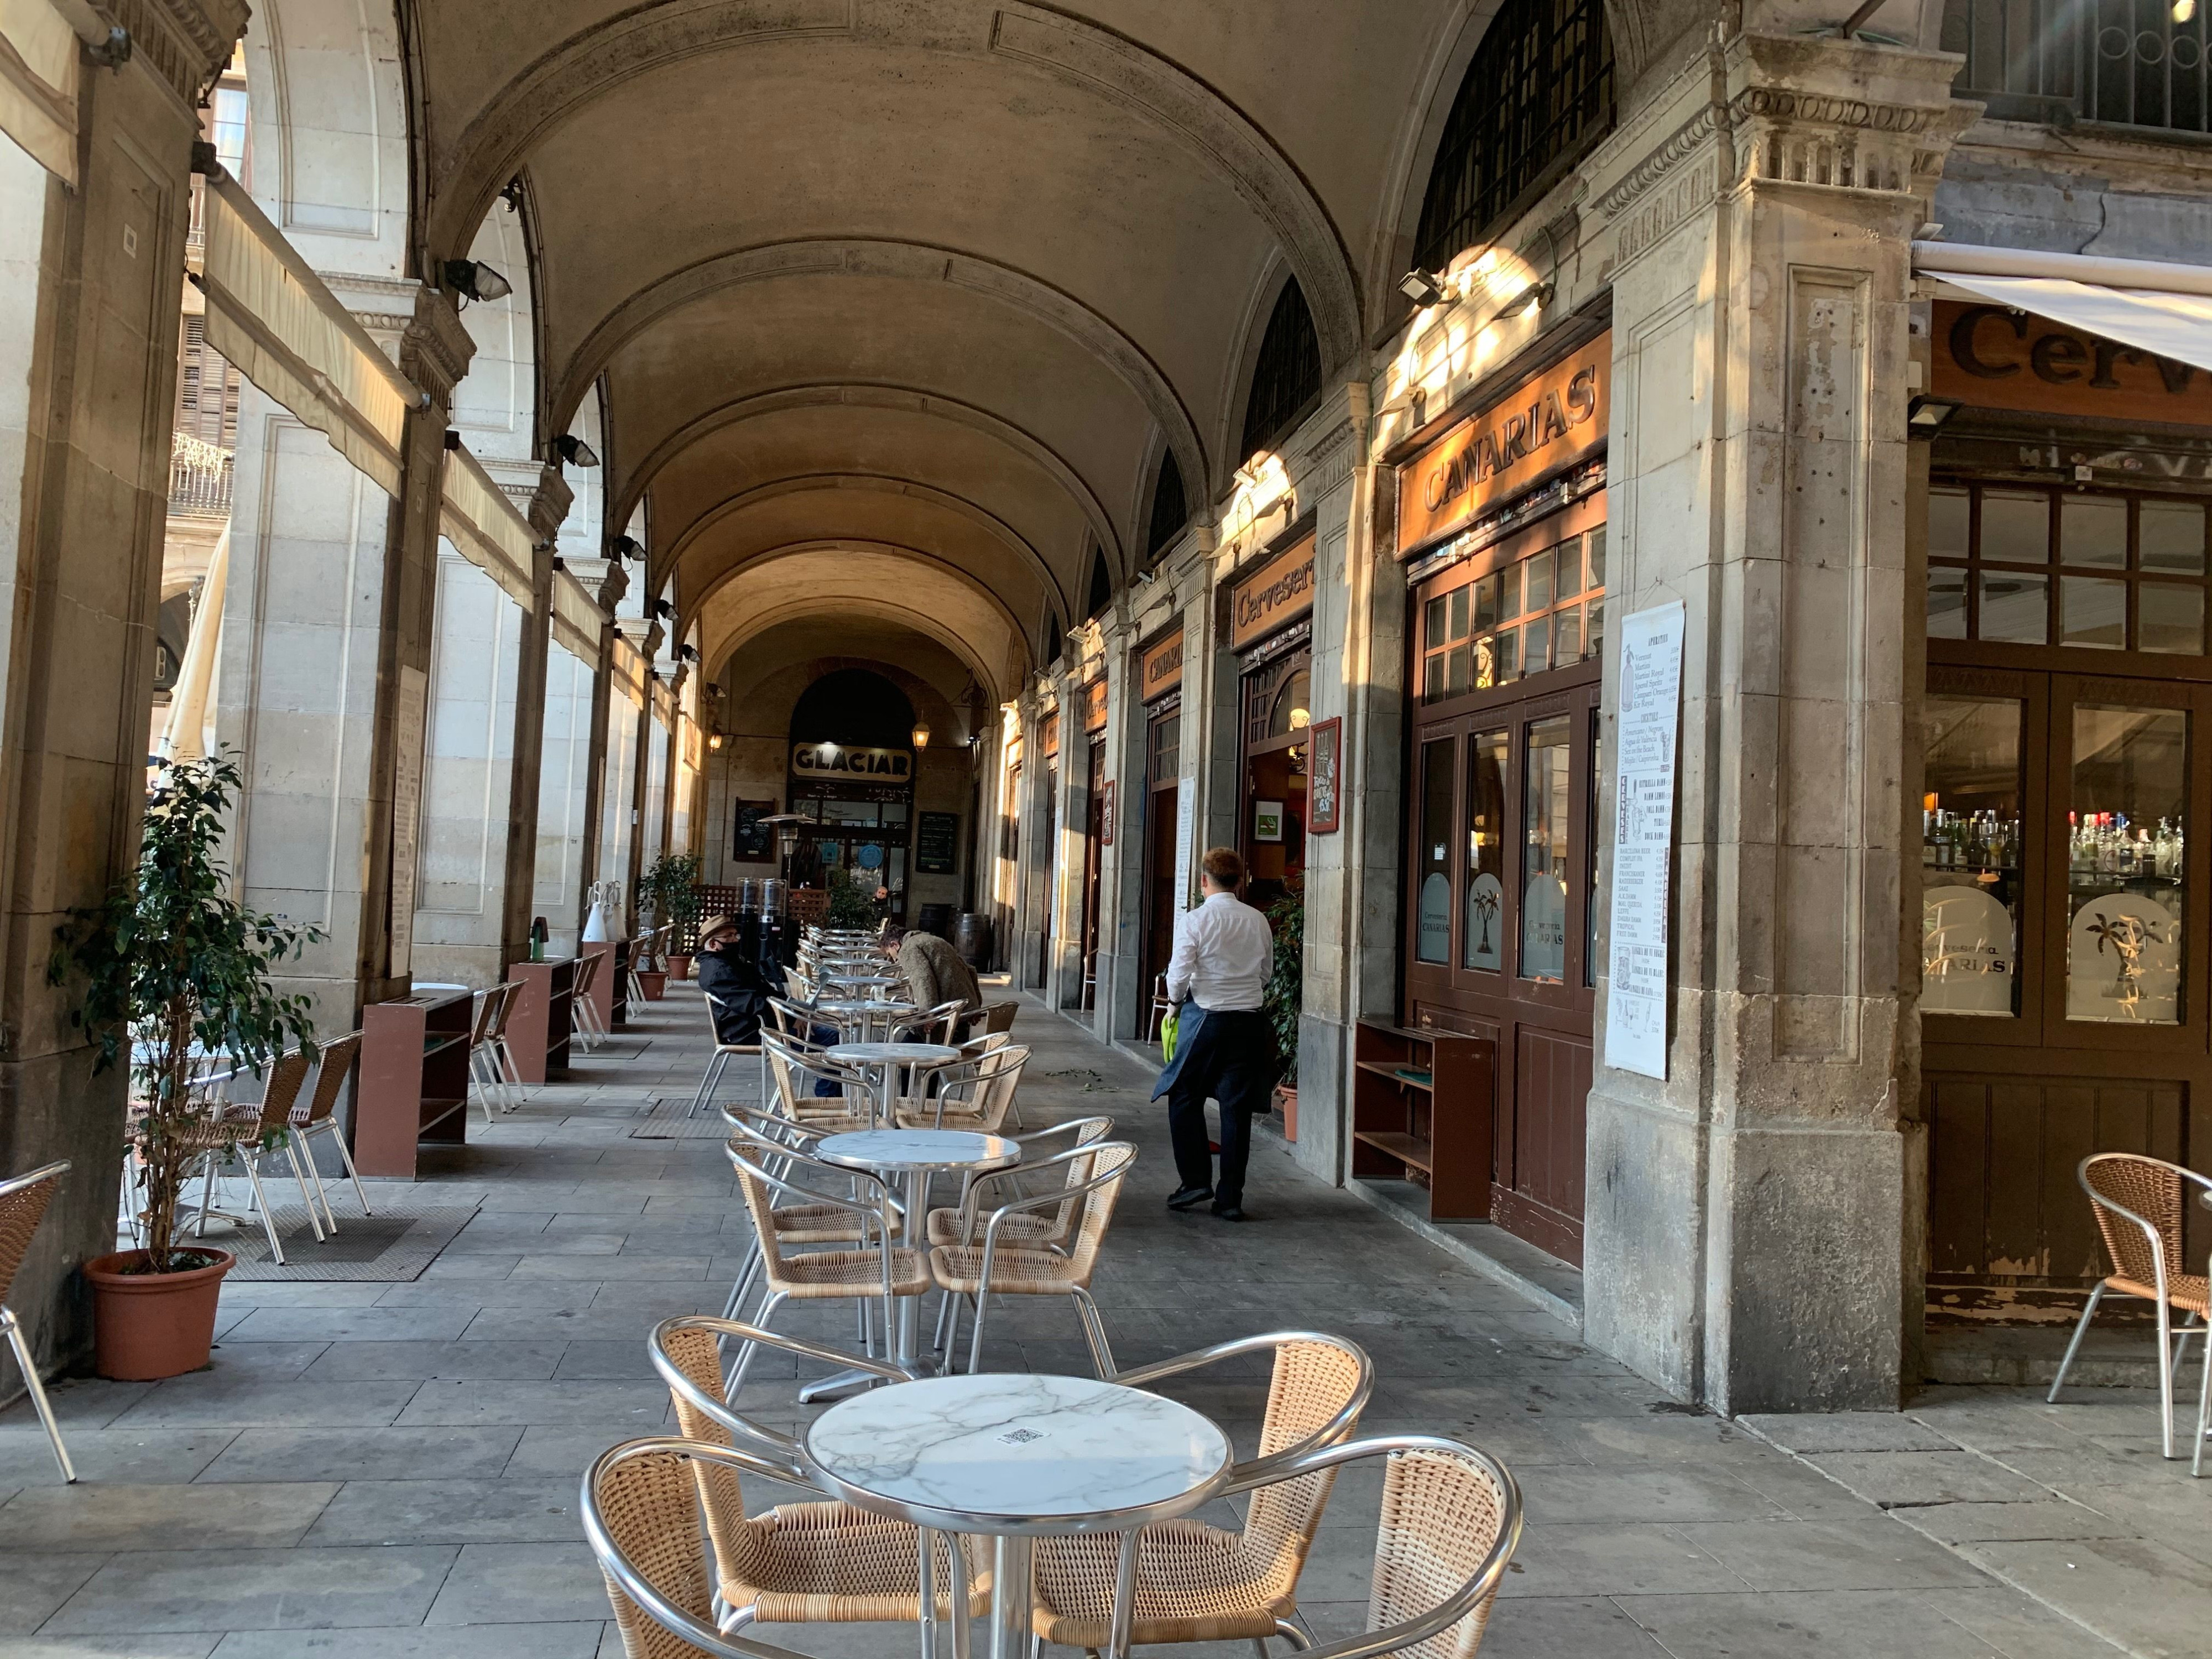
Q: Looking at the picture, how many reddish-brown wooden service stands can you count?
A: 4